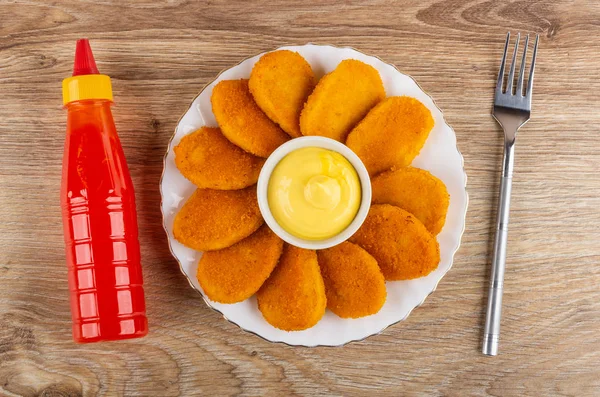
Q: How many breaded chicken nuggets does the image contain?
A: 11